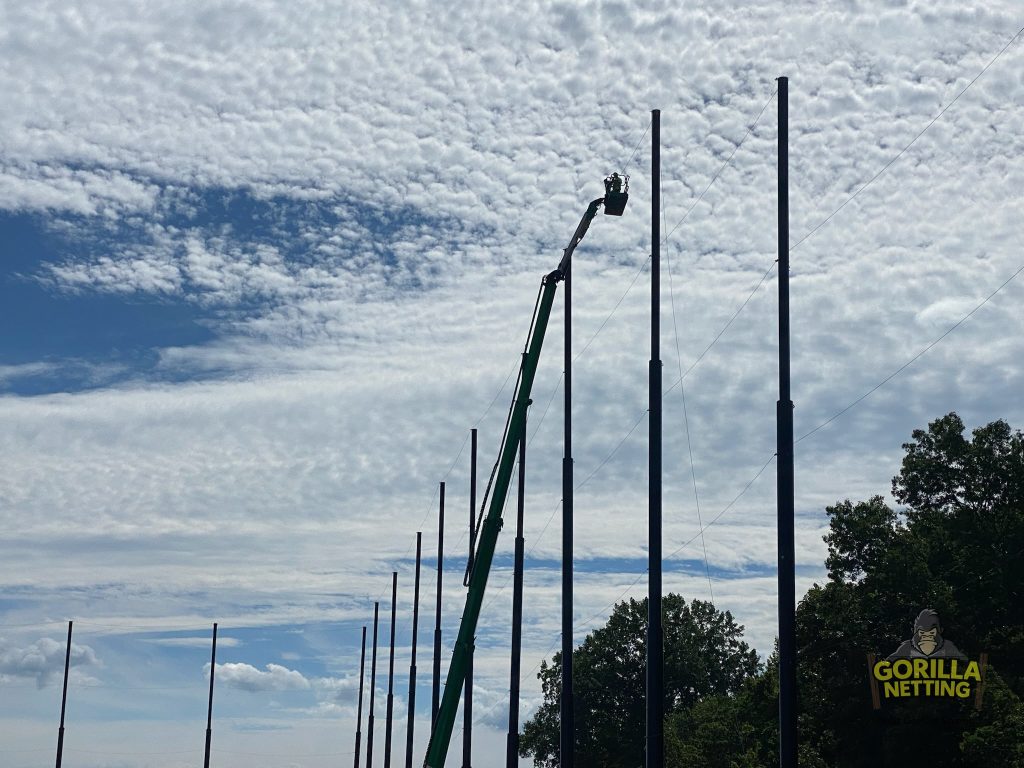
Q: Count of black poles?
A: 12